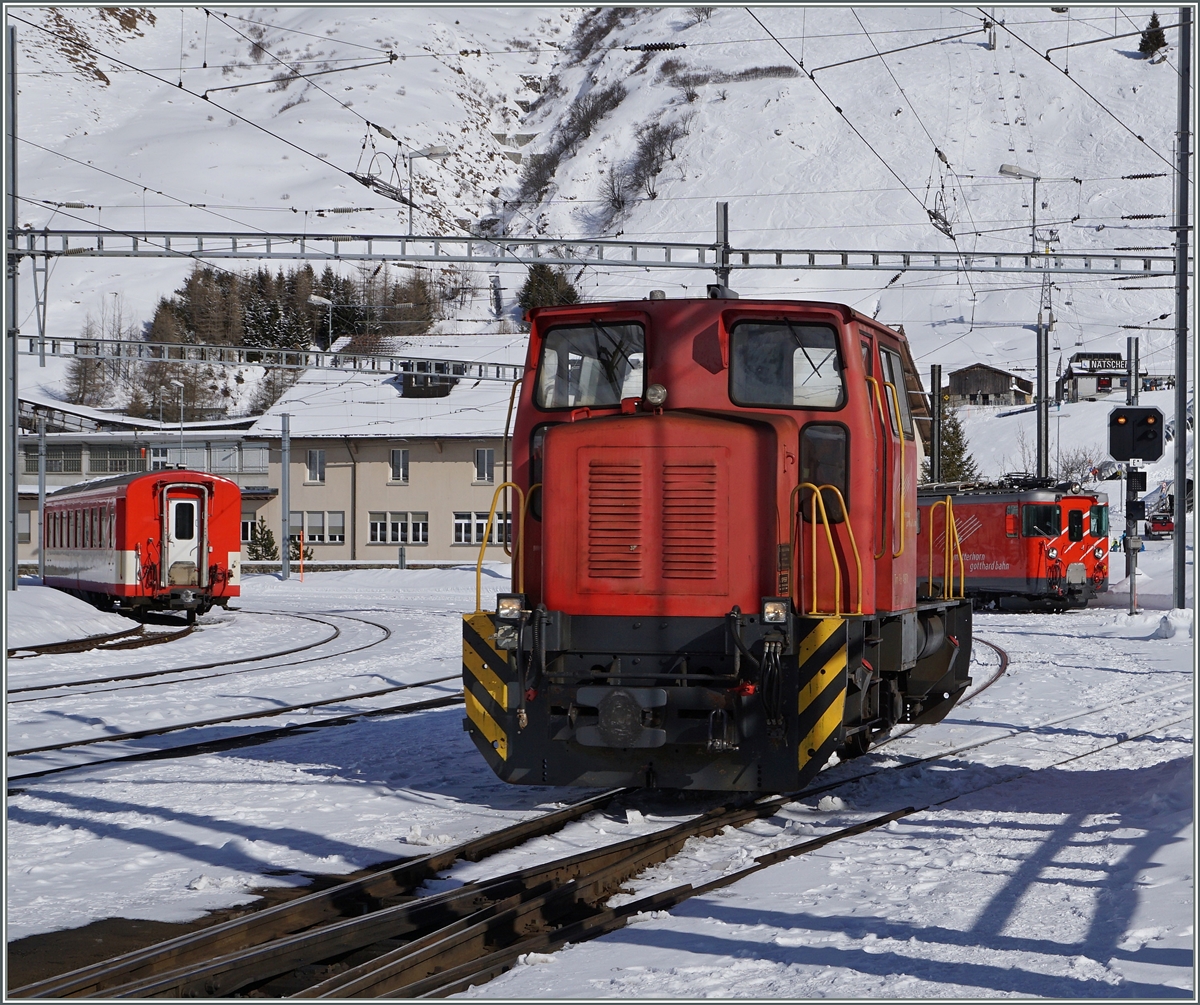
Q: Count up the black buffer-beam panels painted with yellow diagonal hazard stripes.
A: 2